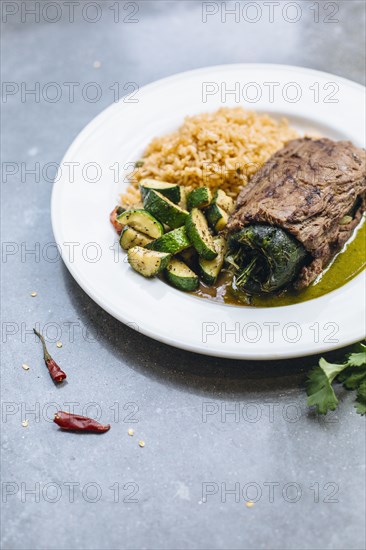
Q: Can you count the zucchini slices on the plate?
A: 12